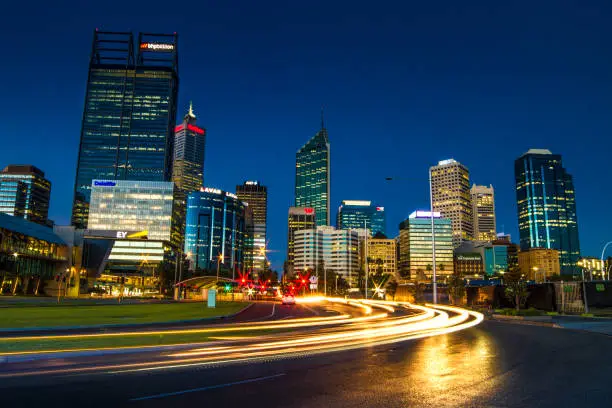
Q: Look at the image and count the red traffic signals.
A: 4